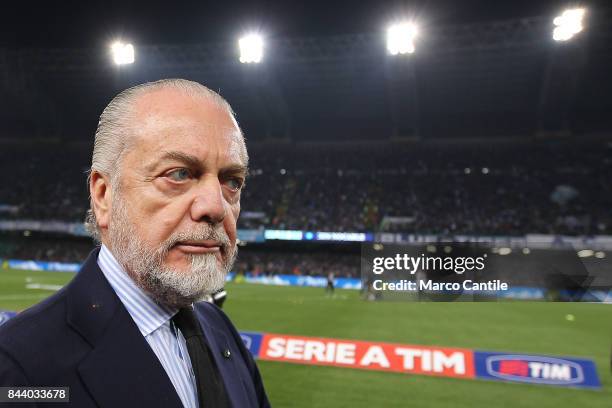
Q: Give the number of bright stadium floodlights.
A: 4